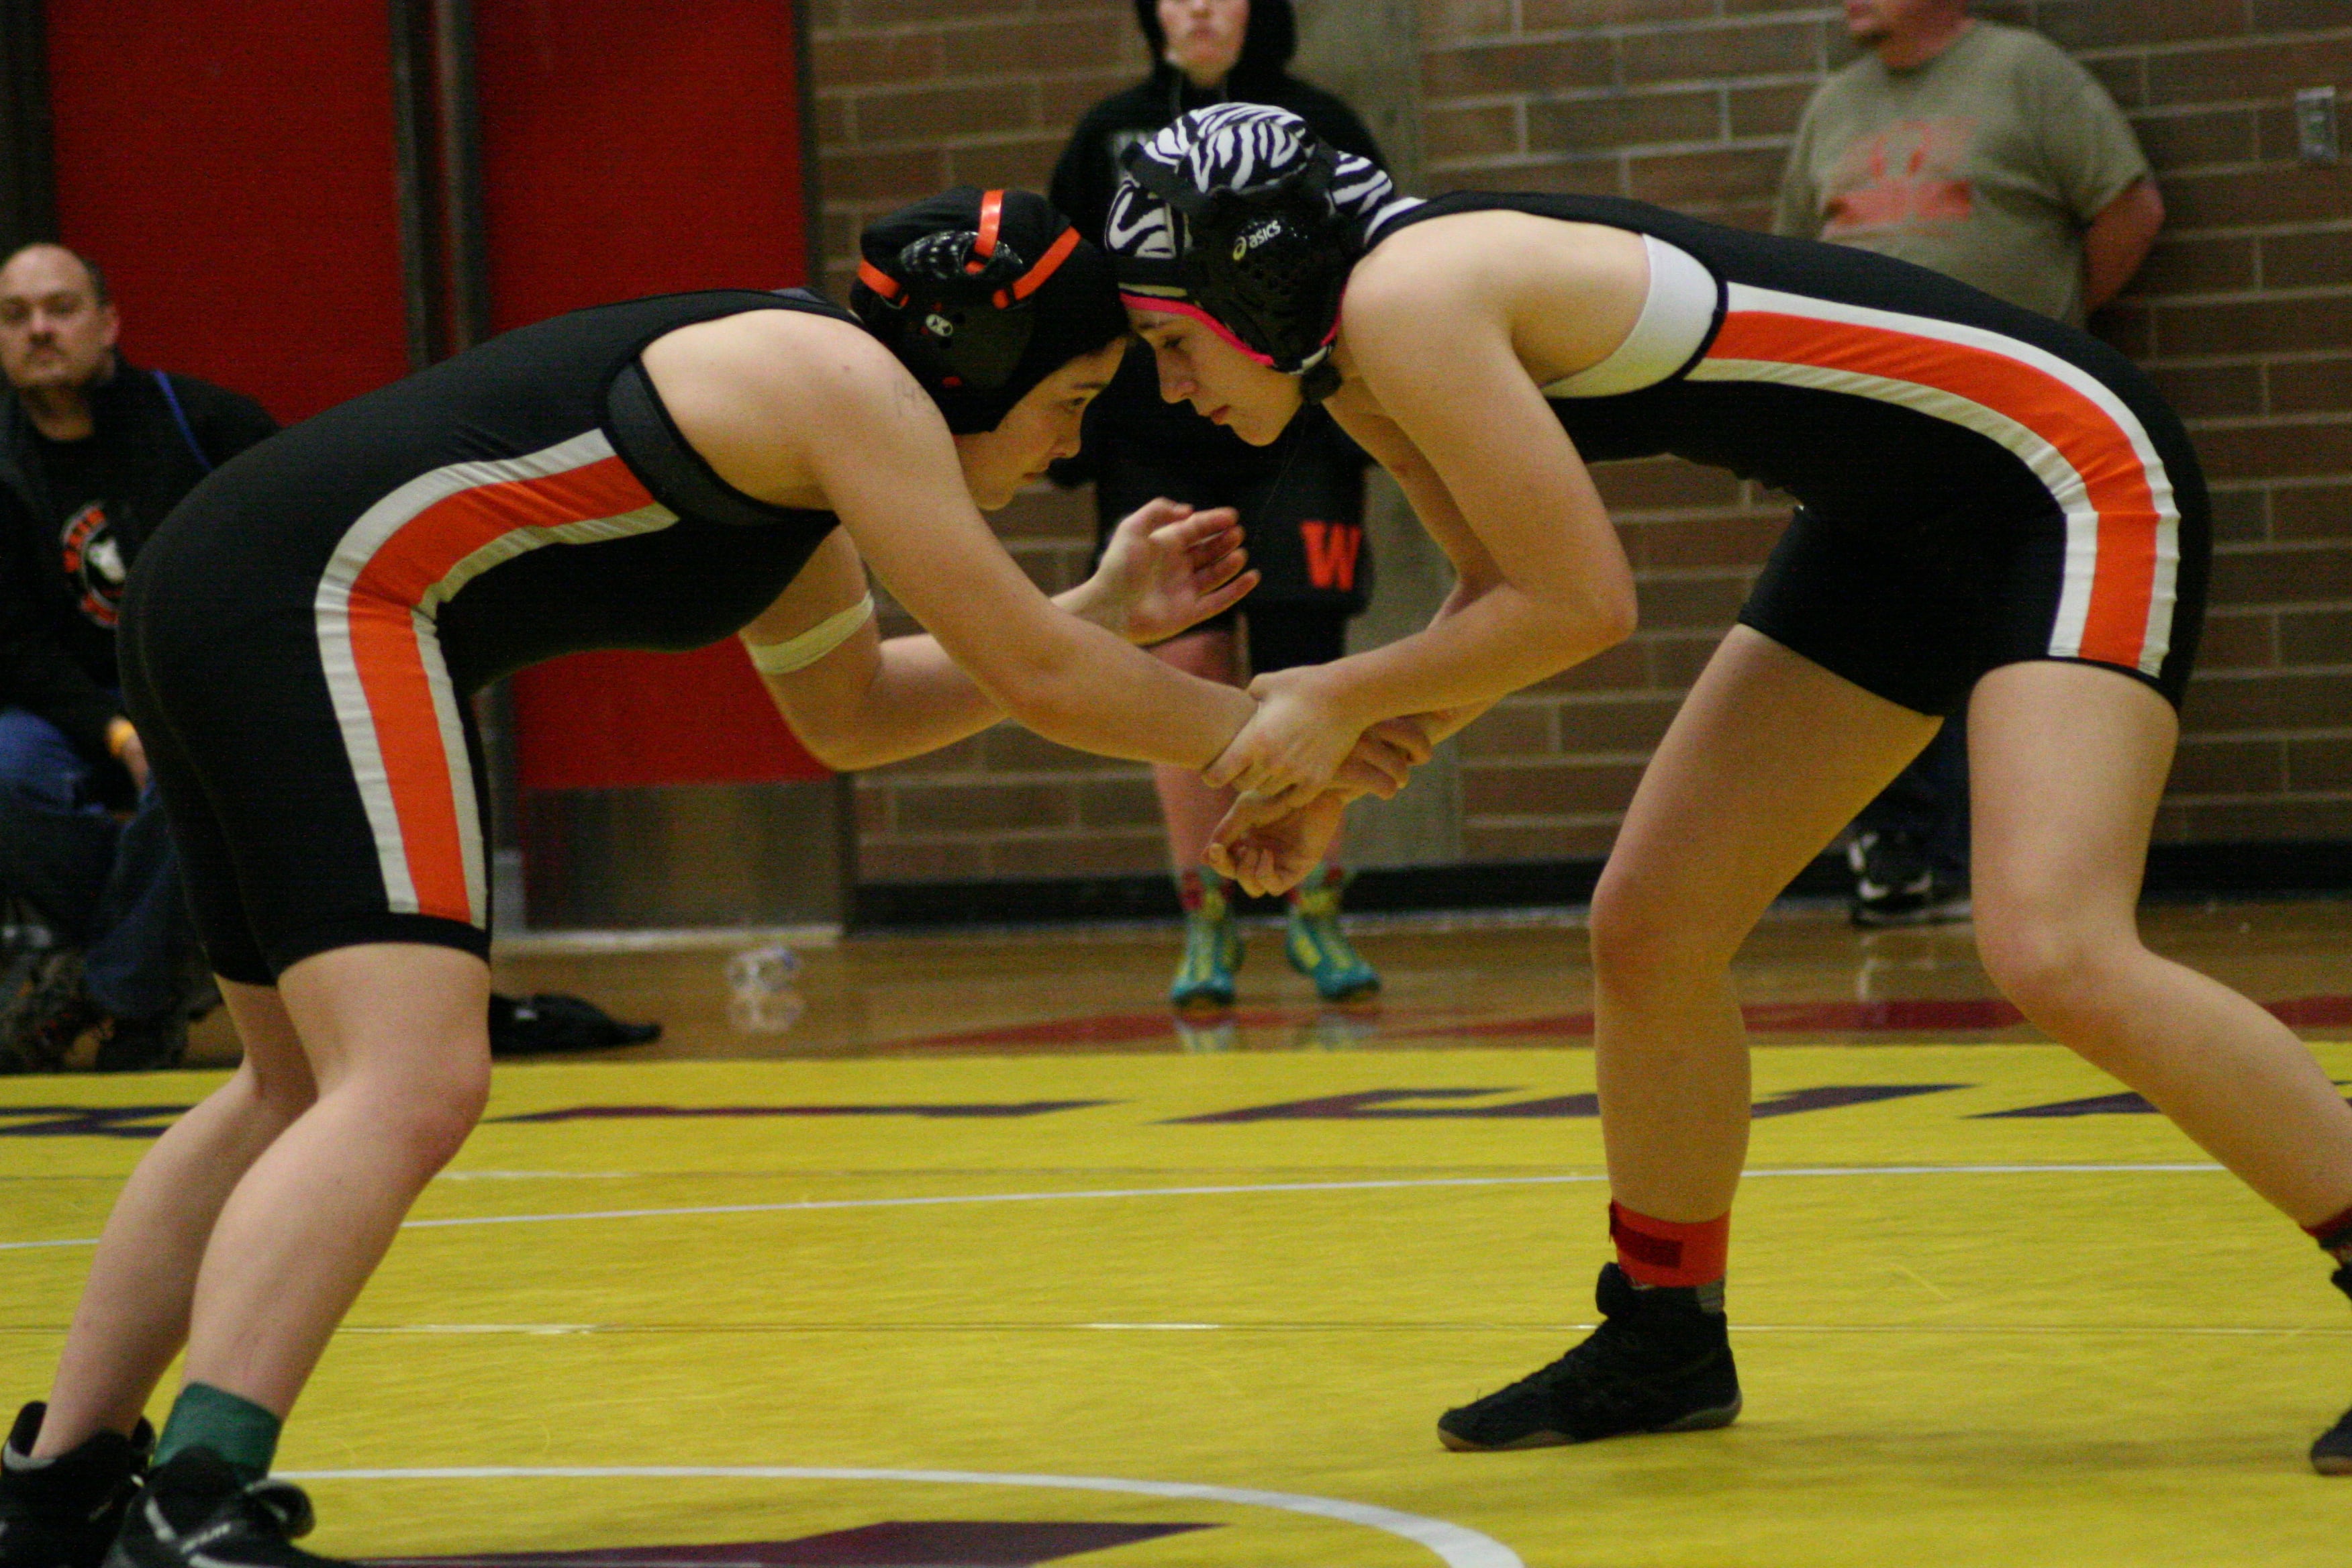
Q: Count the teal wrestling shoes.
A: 2